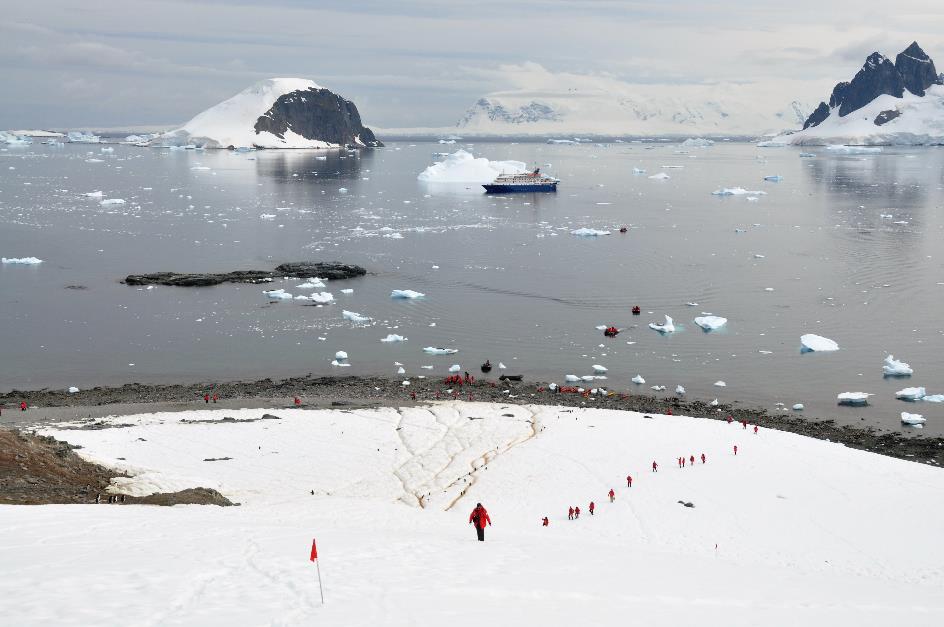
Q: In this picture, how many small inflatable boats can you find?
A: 5